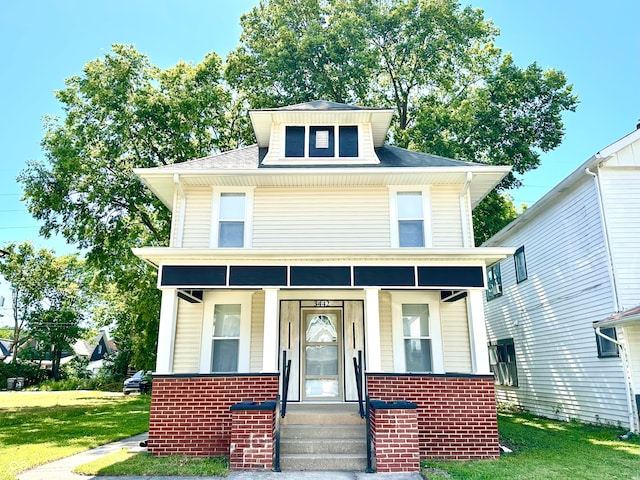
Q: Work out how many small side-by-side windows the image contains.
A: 3